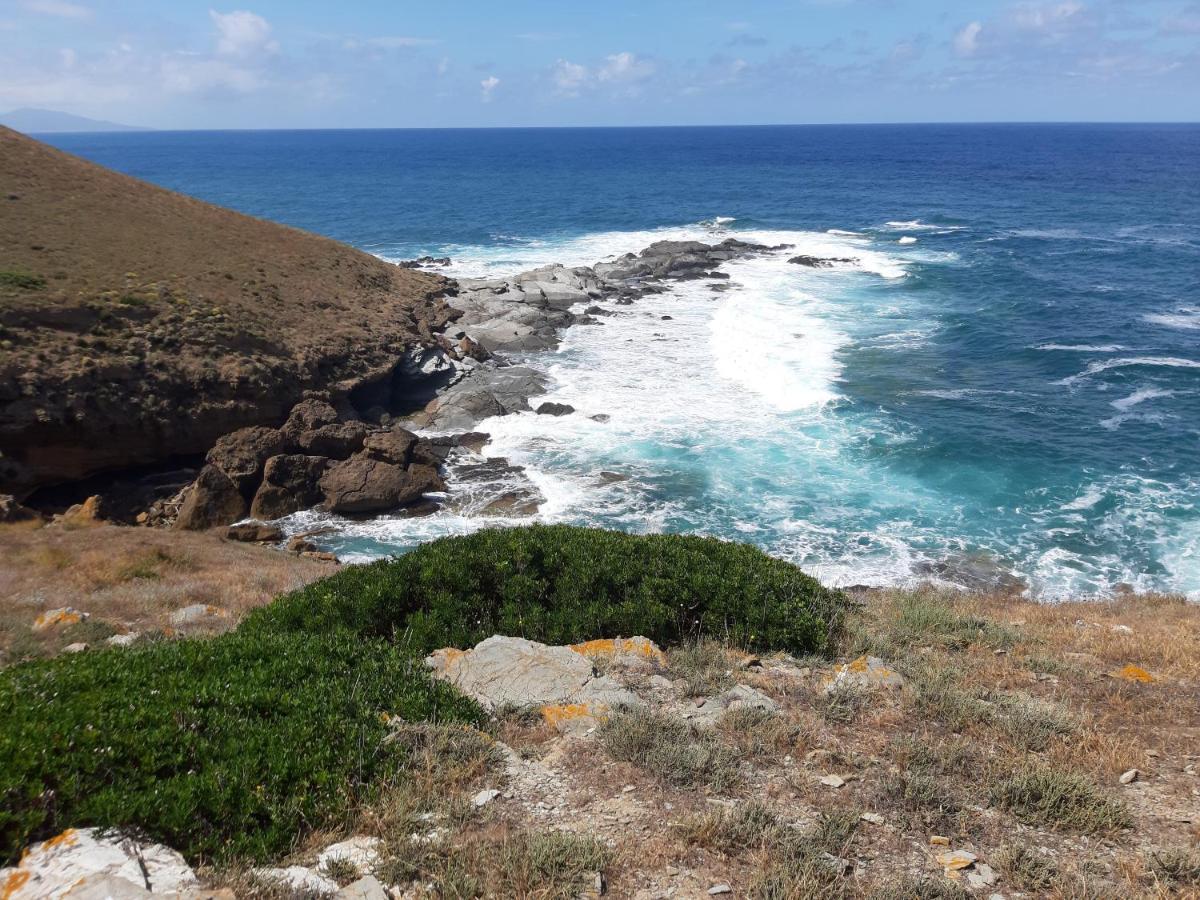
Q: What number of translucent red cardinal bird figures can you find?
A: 0